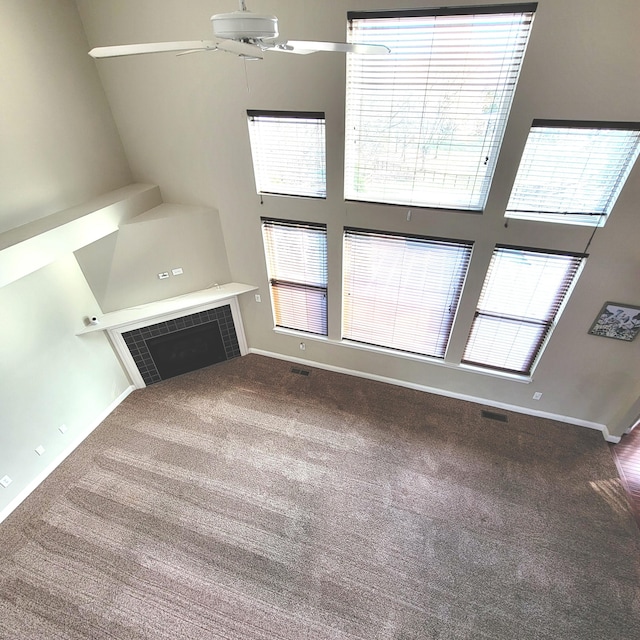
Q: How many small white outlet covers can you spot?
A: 8